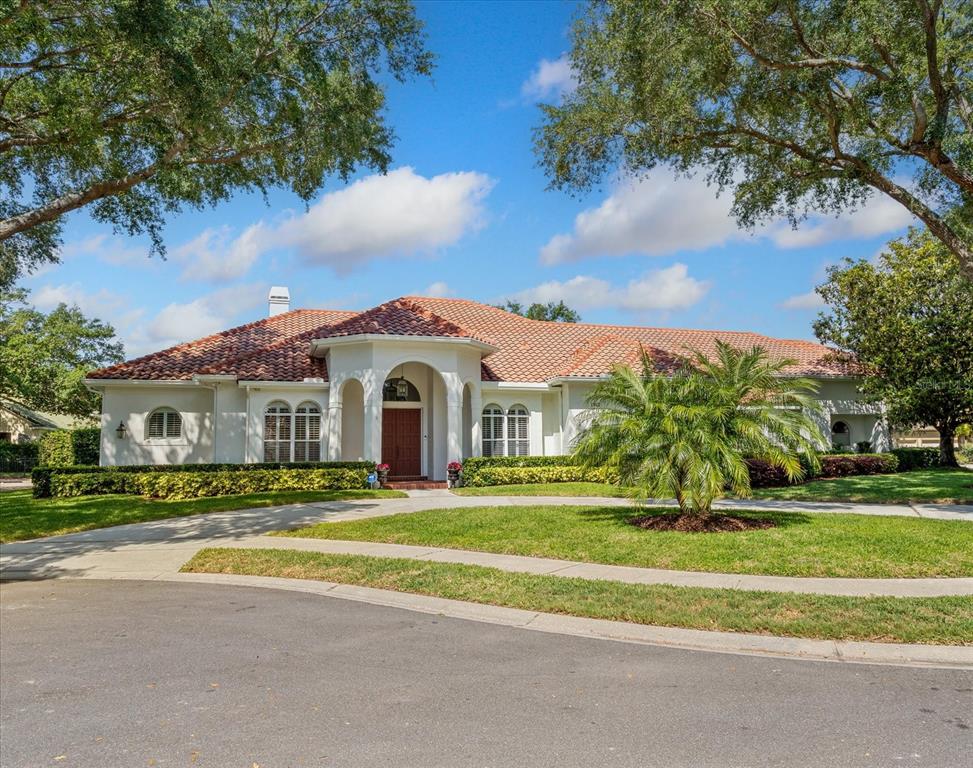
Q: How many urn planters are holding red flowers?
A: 2